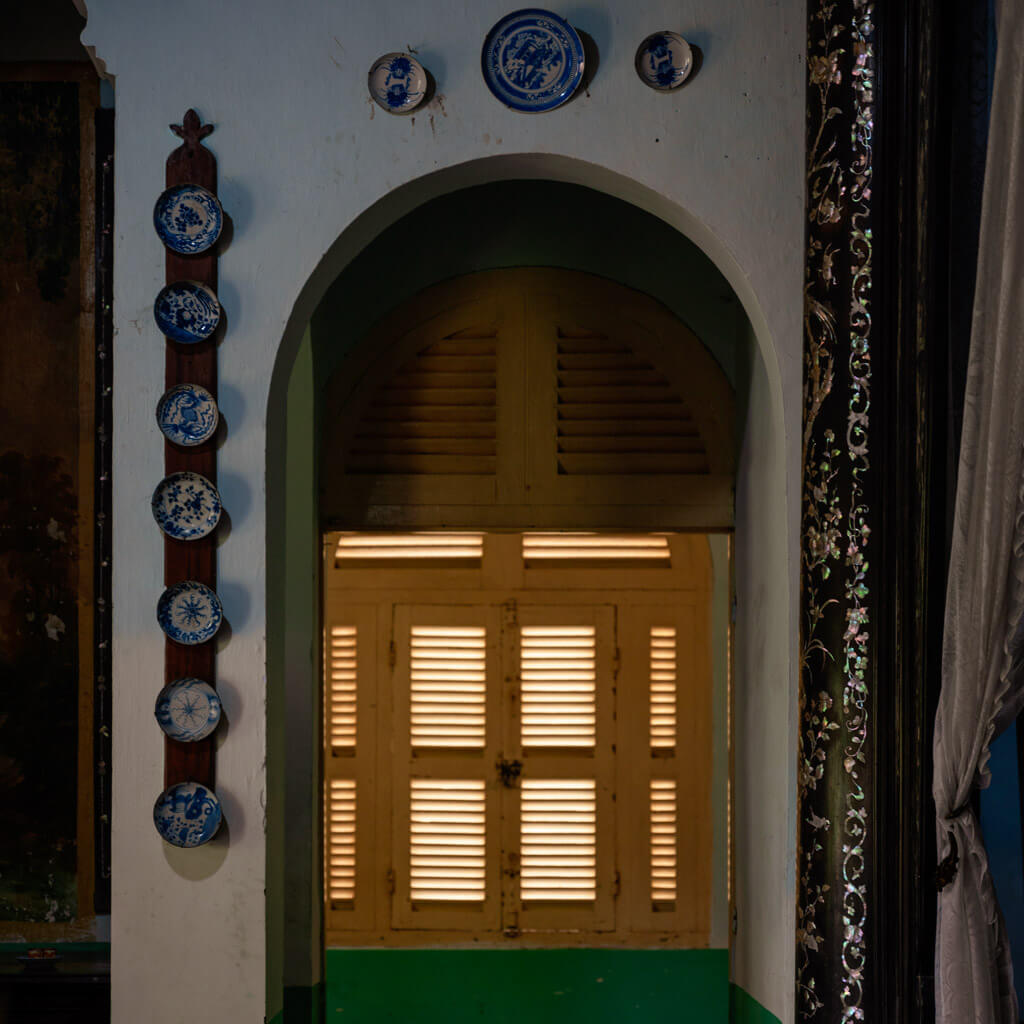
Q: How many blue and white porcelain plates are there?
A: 10